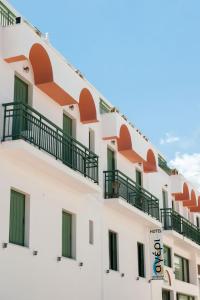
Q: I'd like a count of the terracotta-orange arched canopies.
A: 7